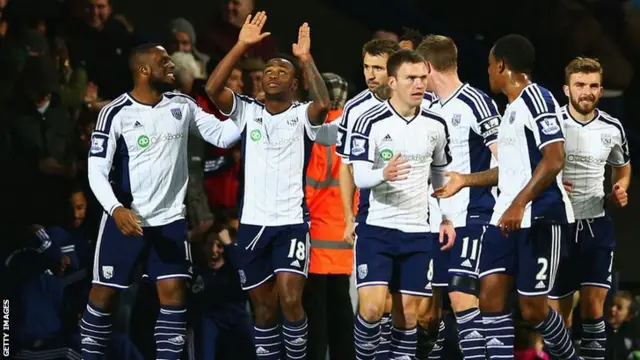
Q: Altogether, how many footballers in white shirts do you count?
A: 7